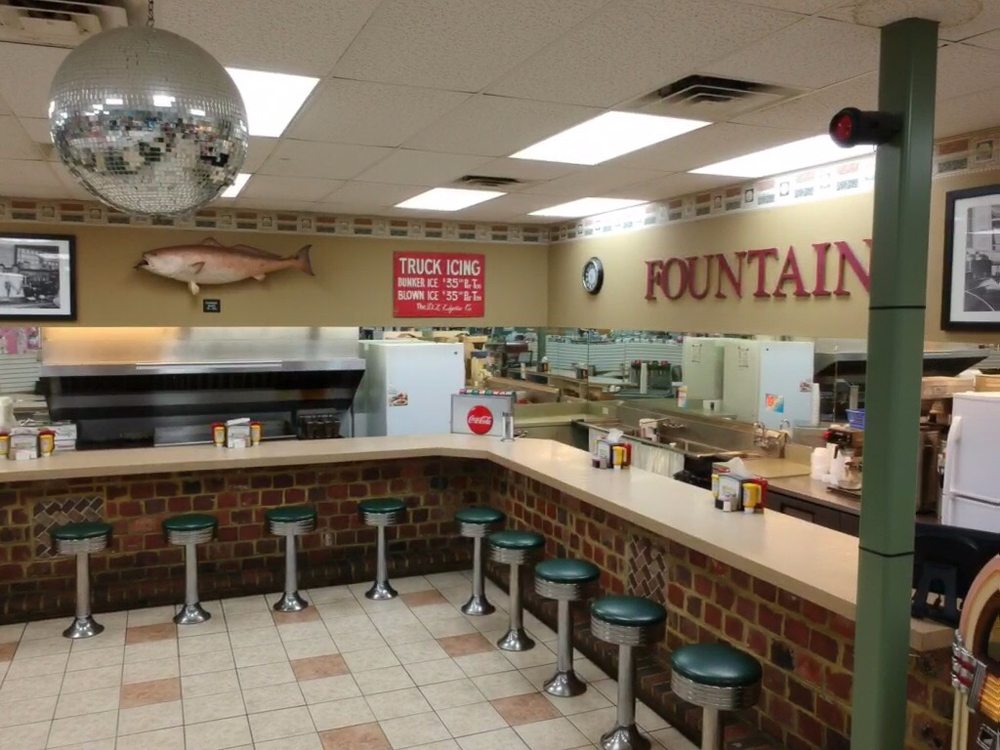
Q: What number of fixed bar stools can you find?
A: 9